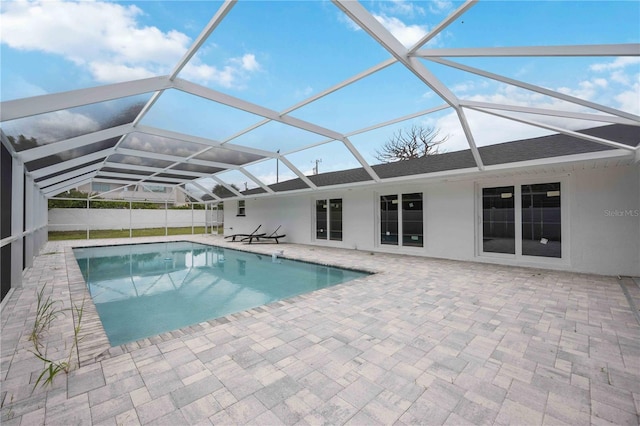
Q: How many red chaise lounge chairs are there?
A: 0